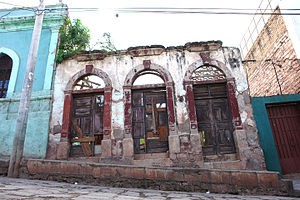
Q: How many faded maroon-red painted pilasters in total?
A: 6